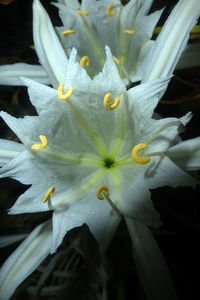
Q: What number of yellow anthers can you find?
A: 12